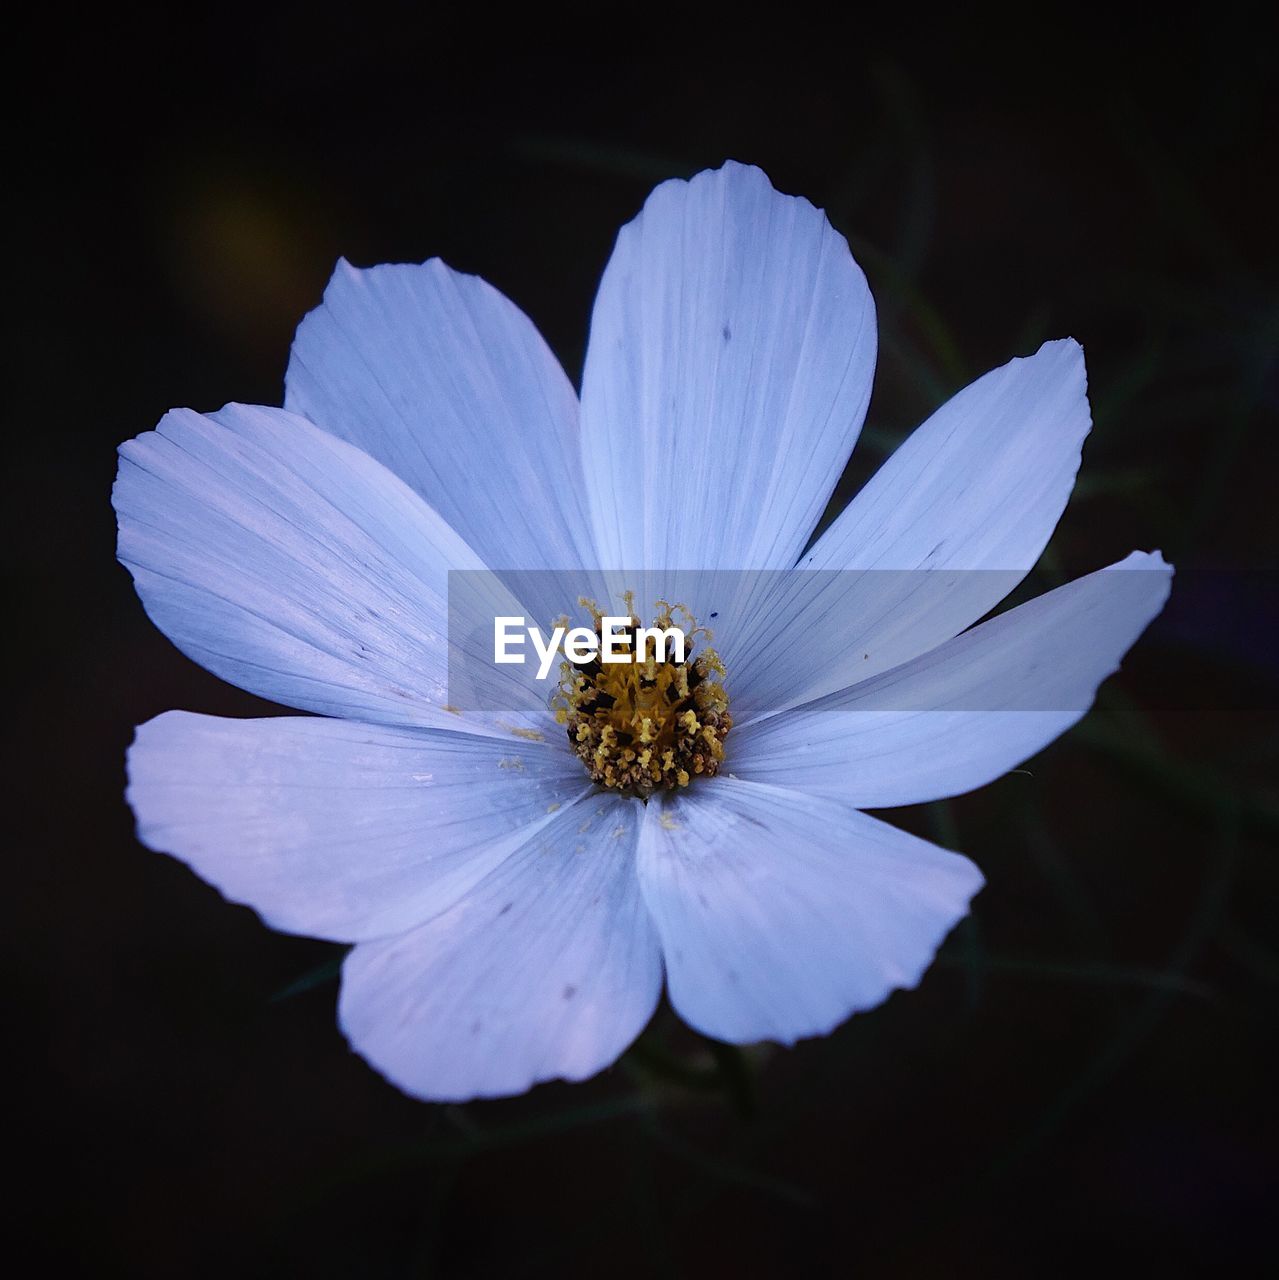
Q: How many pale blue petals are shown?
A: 8